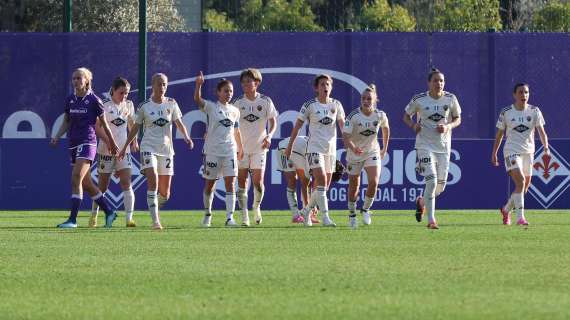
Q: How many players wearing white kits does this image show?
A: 9